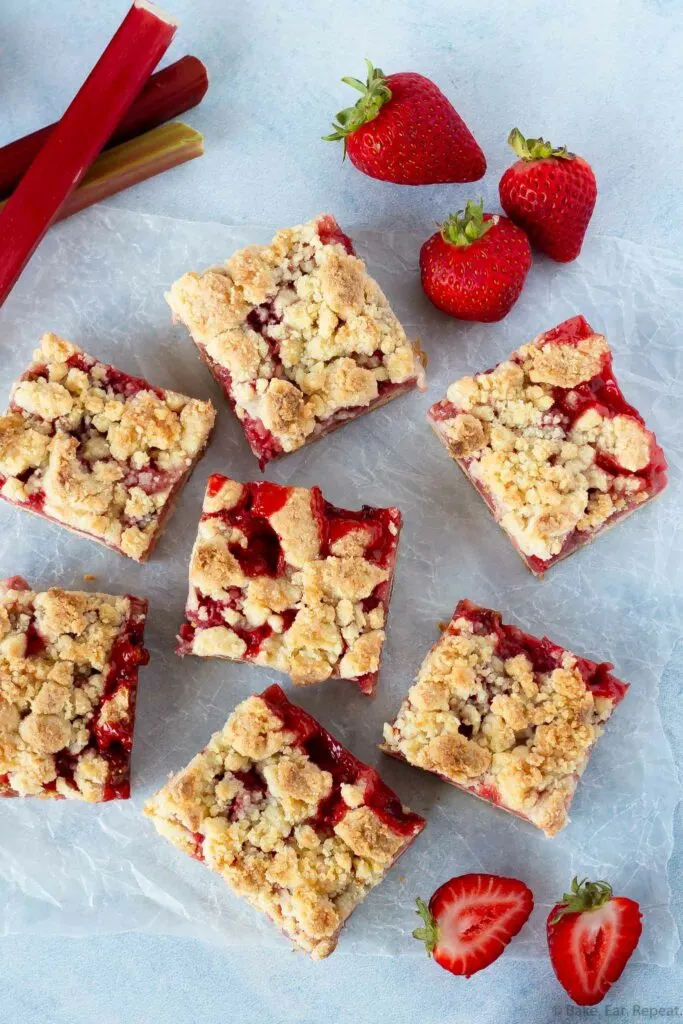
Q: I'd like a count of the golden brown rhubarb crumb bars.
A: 7